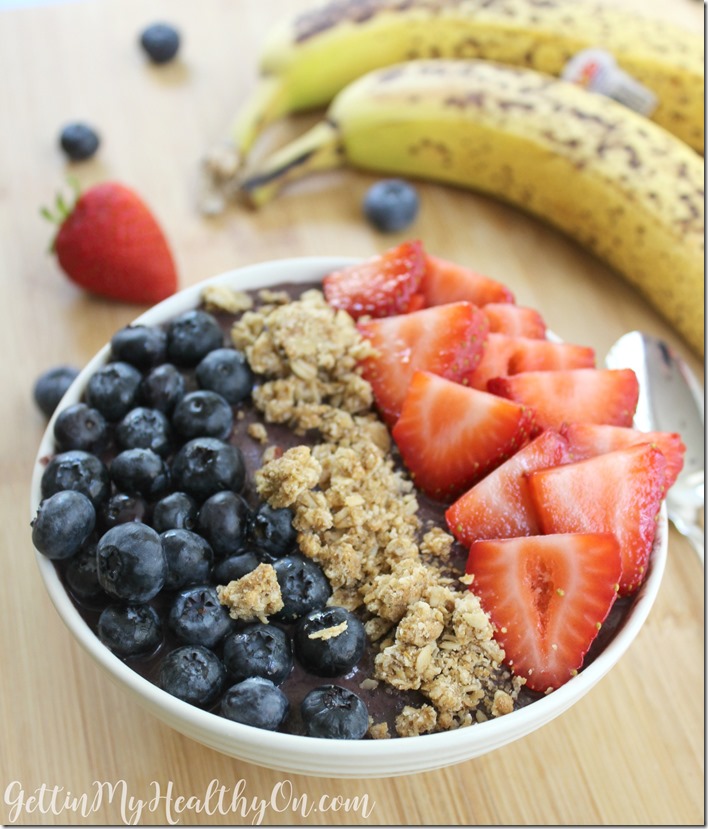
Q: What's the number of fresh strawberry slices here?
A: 11